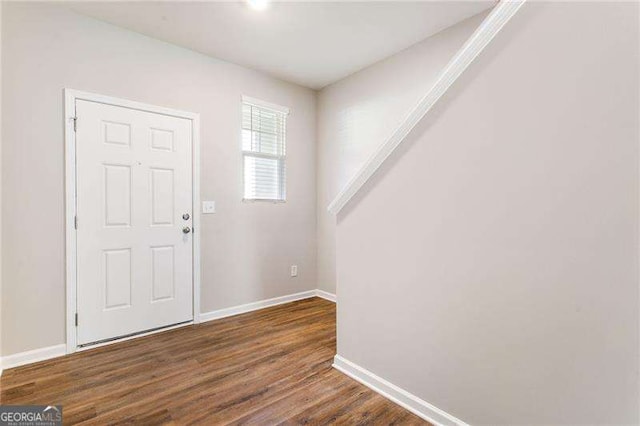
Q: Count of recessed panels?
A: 6